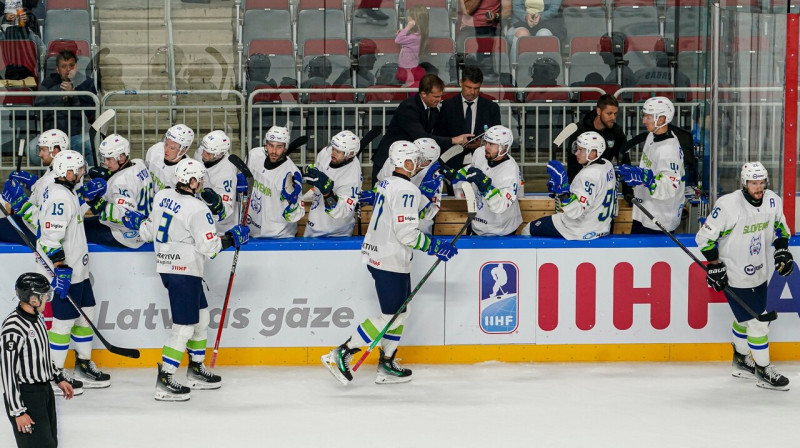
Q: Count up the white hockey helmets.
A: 14